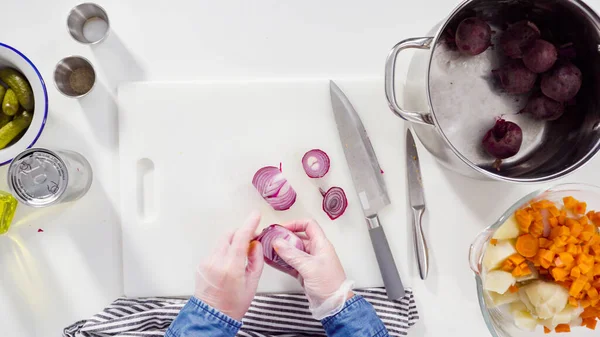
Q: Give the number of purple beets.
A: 7